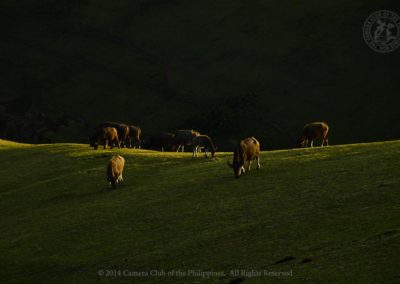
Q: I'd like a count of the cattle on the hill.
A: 9